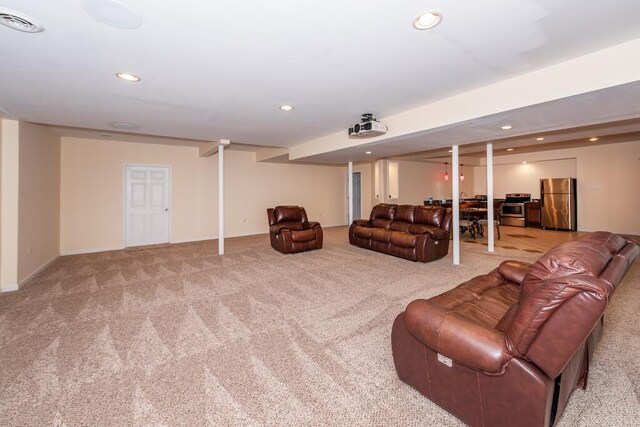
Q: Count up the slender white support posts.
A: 4